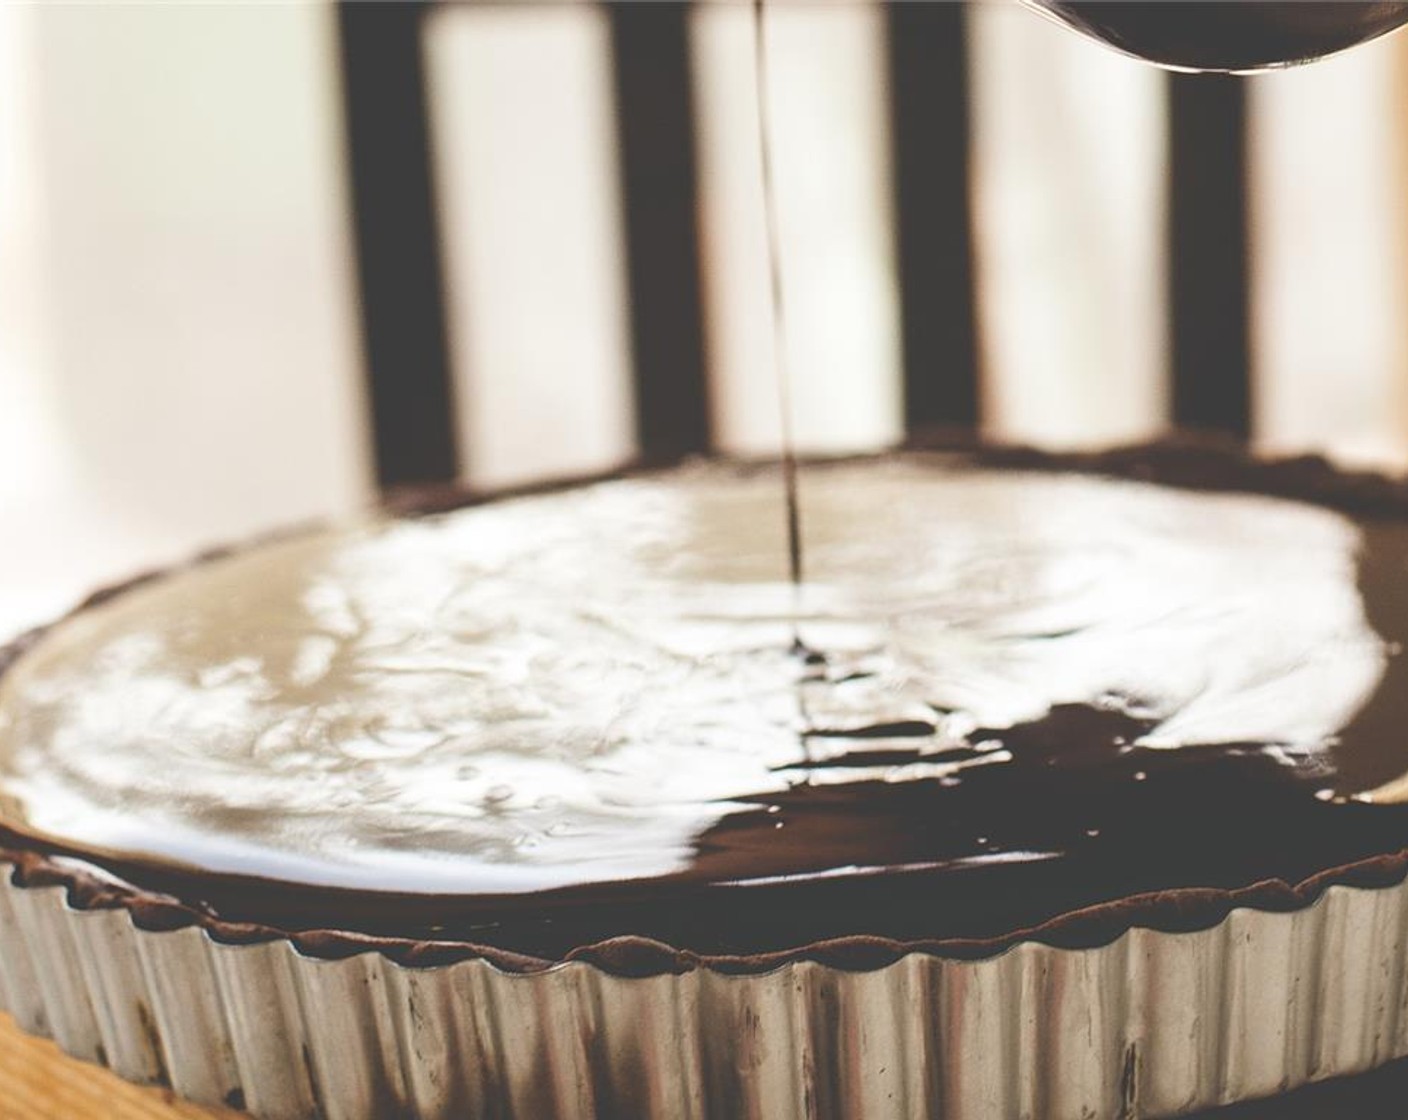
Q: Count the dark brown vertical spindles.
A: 4